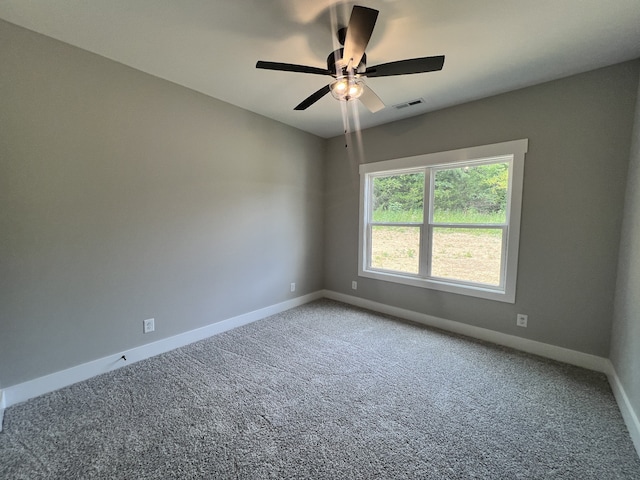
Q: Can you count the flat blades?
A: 5